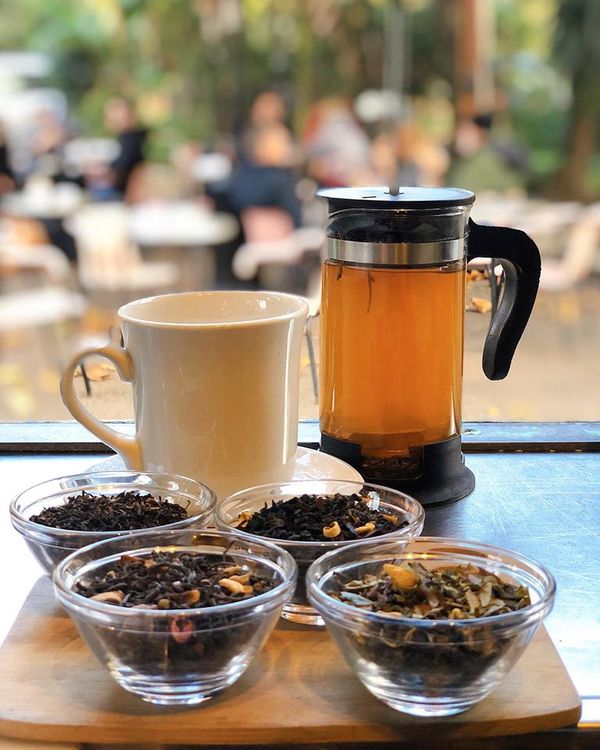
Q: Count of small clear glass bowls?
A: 4